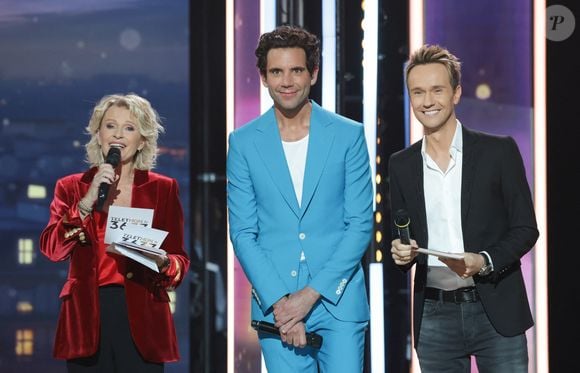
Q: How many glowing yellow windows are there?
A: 5